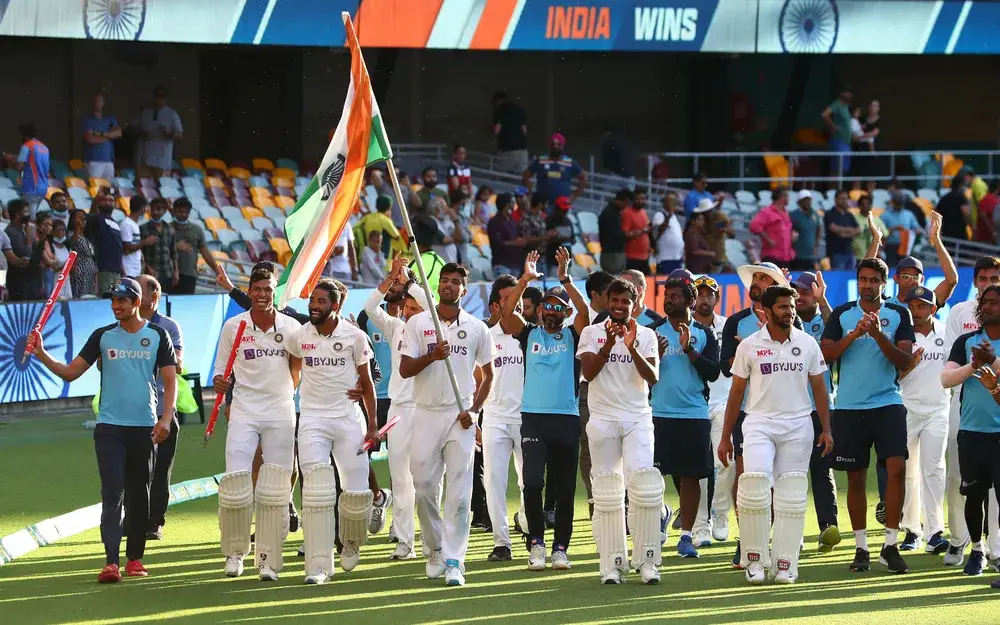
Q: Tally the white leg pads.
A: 8